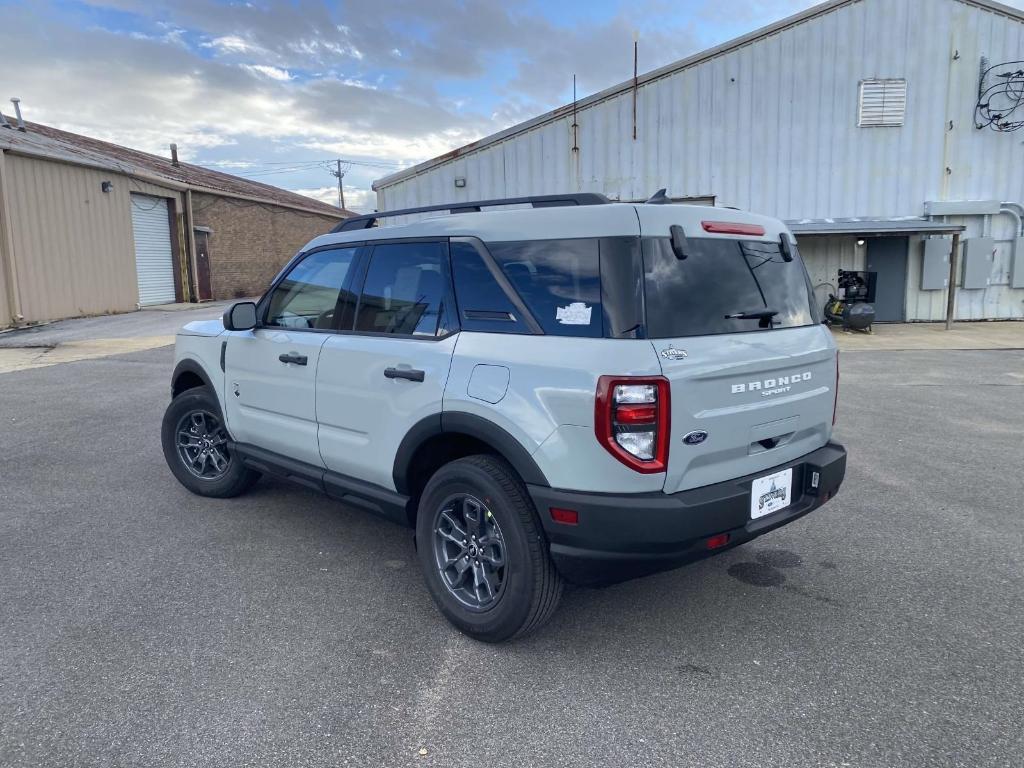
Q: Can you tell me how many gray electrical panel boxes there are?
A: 3